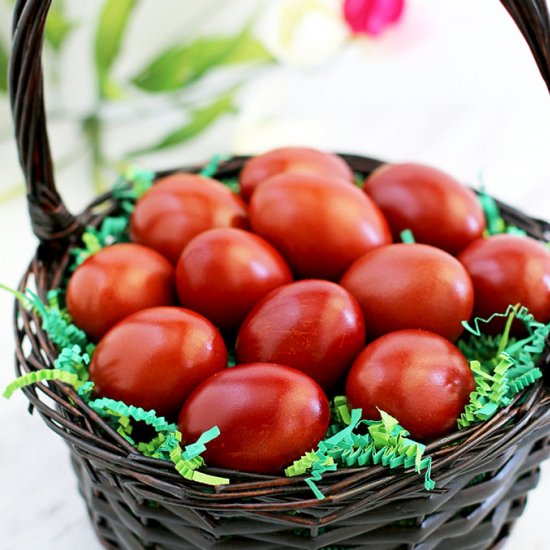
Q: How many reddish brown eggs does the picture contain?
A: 12